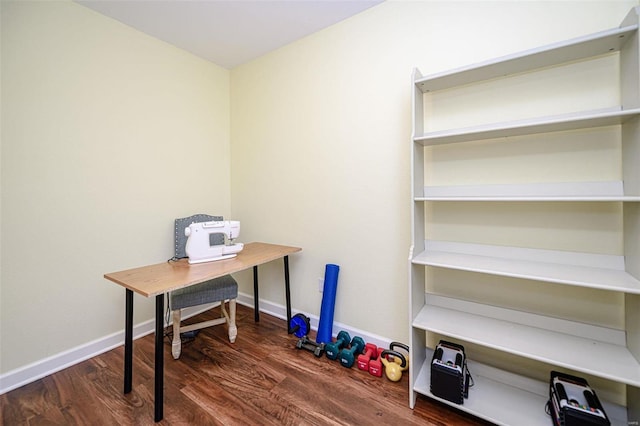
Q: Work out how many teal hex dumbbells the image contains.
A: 2